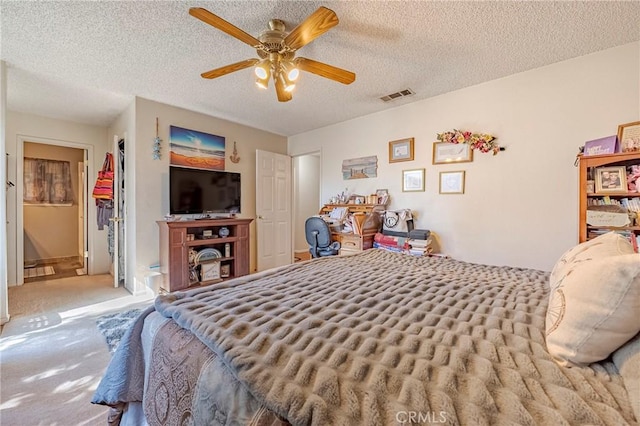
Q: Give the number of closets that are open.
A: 1